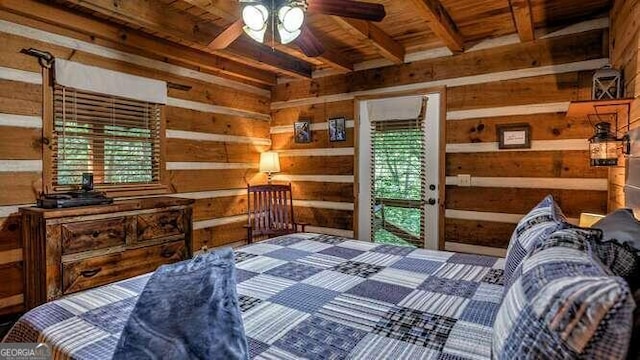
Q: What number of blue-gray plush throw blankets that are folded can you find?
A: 1